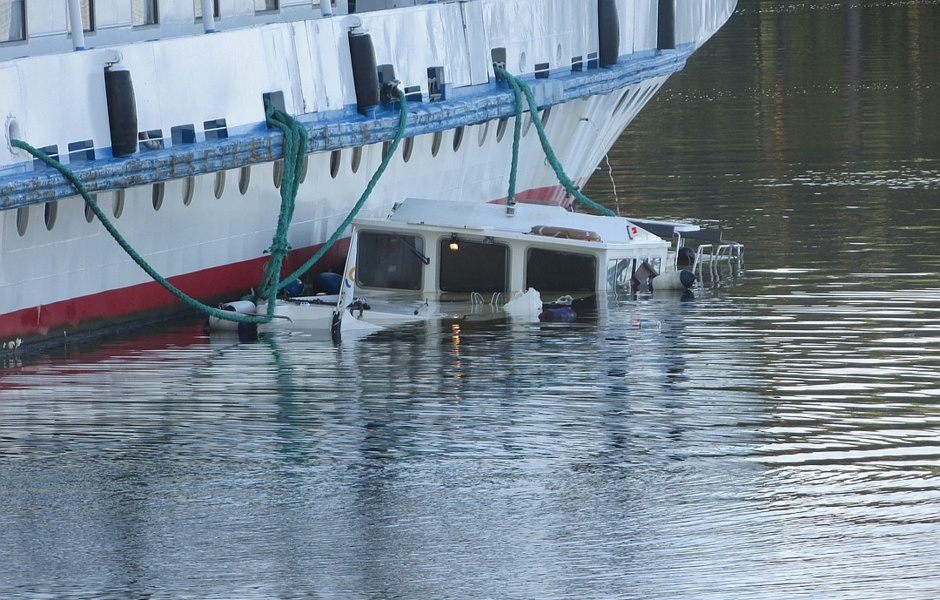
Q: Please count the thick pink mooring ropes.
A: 0